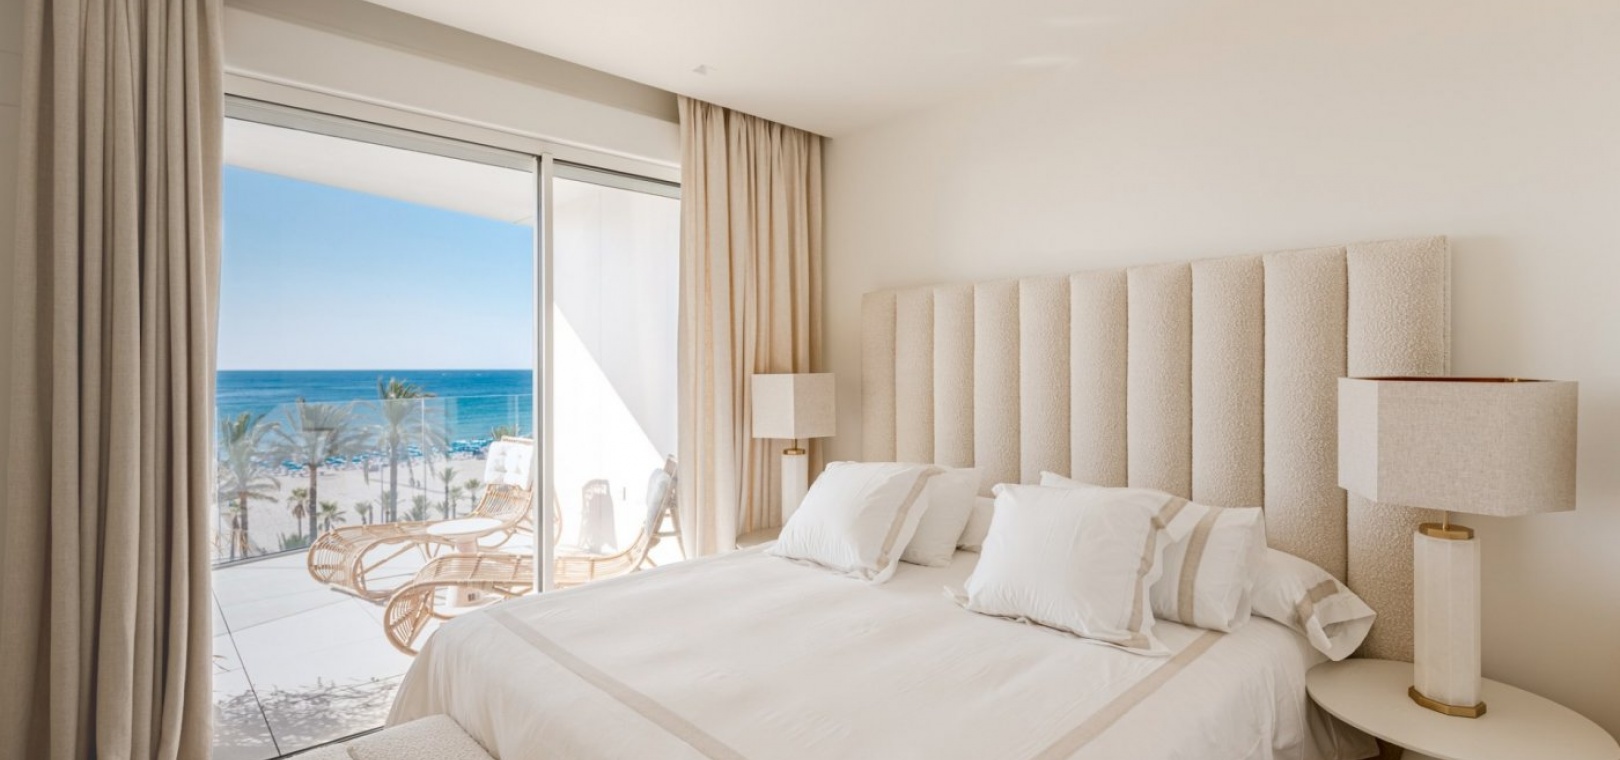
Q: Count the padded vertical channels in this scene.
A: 10